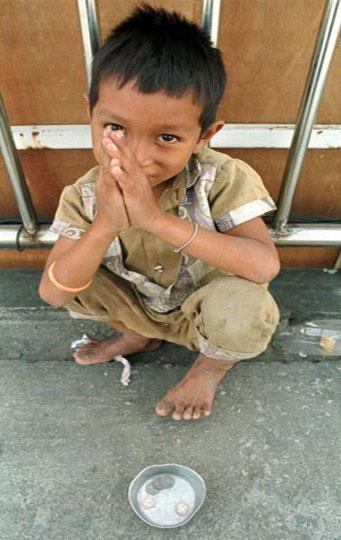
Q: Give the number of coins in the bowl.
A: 5